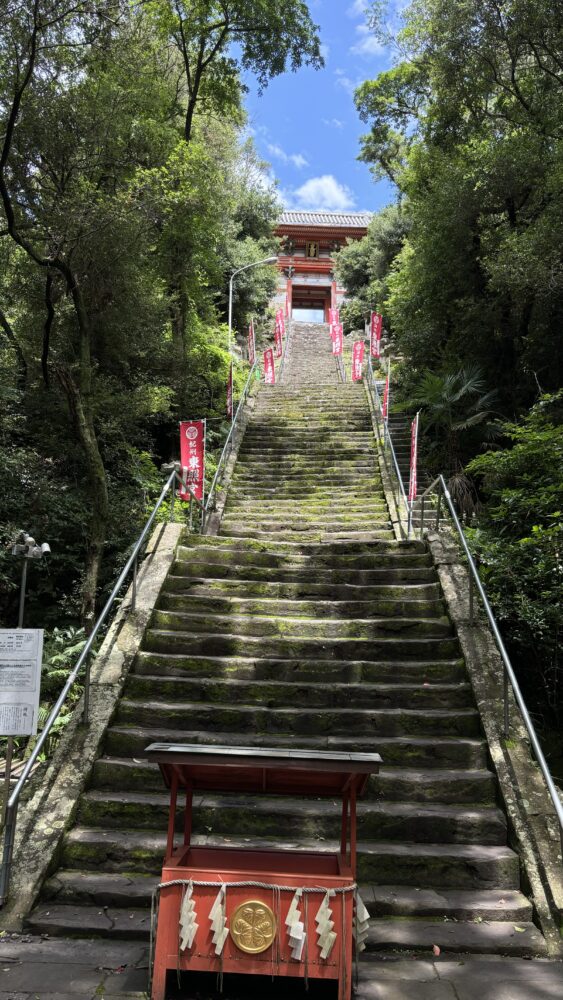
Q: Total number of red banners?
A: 13